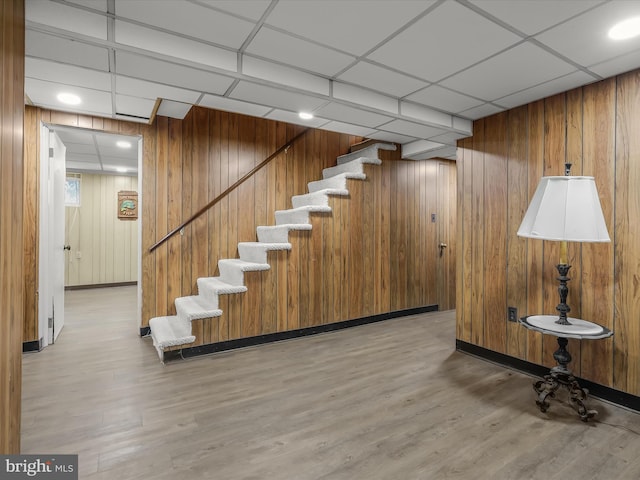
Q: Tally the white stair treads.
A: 11